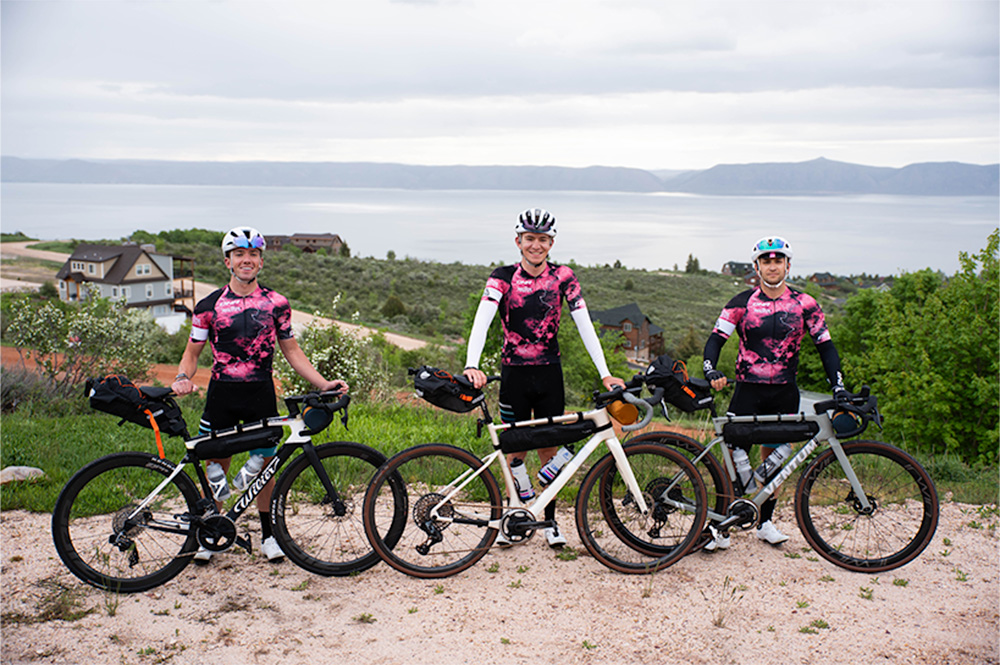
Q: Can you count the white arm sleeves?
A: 2